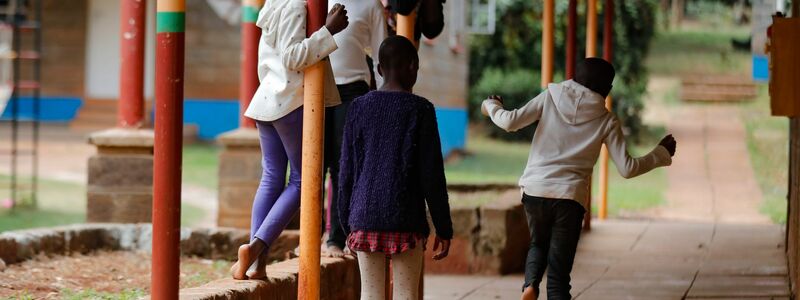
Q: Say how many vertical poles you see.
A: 9